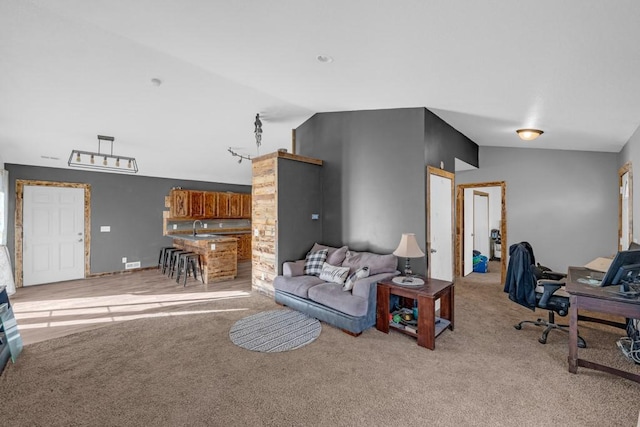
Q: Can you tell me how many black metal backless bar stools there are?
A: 4